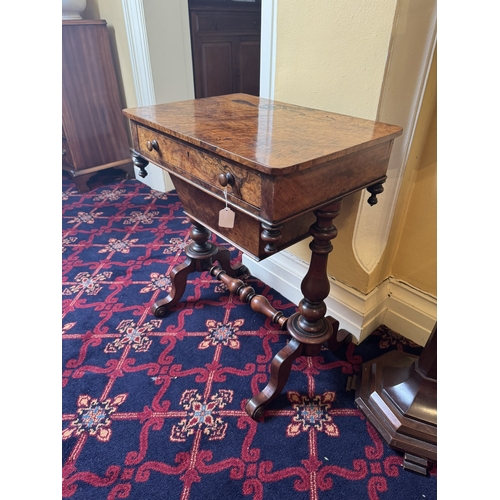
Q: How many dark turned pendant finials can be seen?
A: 3